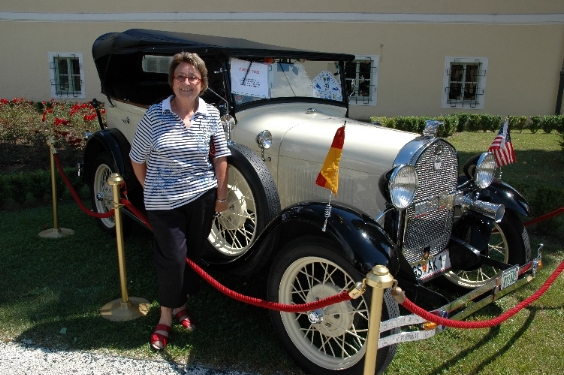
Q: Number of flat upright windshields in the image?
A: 1